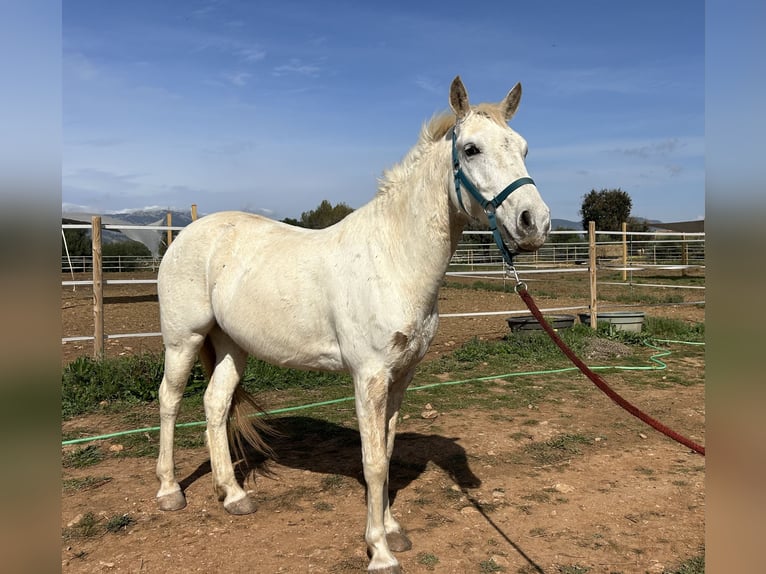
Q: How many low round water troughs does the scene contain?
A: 2